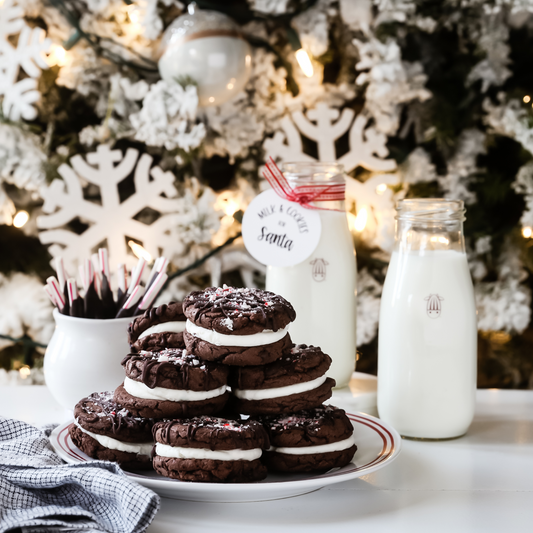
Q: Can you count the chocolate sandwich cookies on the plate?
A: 7